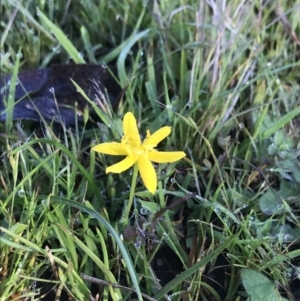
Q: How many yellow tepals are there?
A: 6